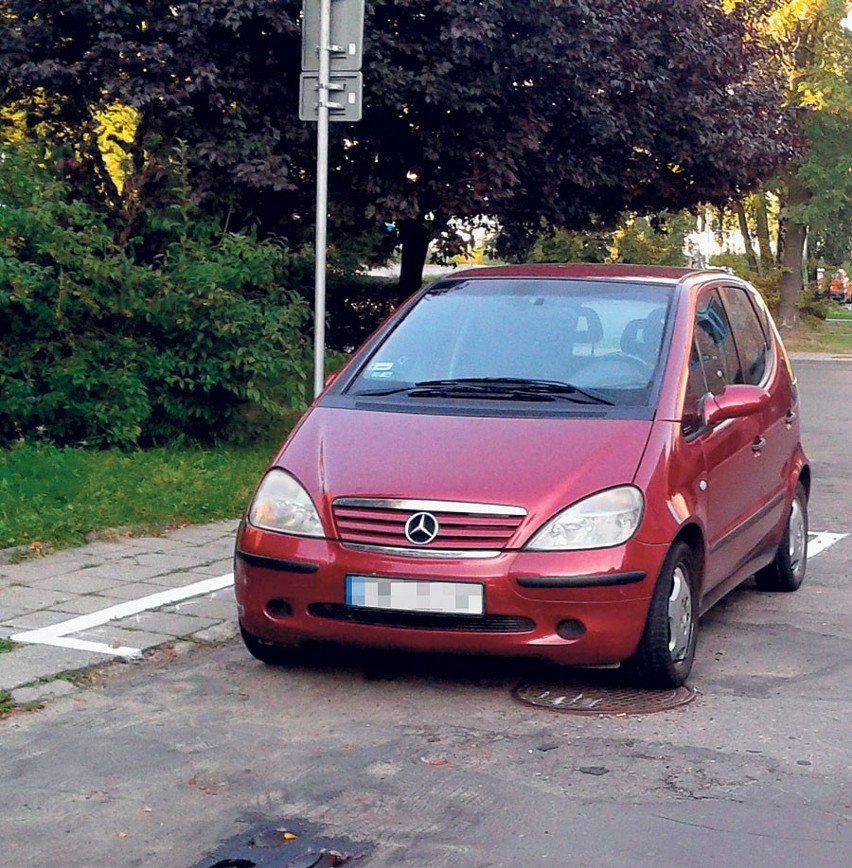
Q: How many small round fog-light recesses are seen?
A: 2